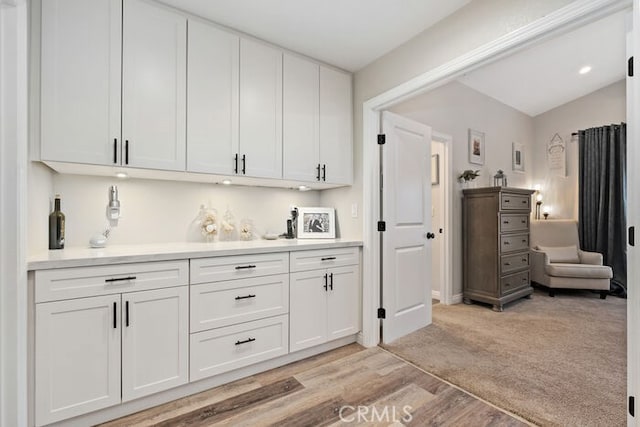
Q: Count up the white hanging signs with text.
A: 1